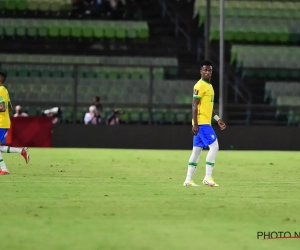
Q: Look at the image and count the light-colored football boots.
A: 2